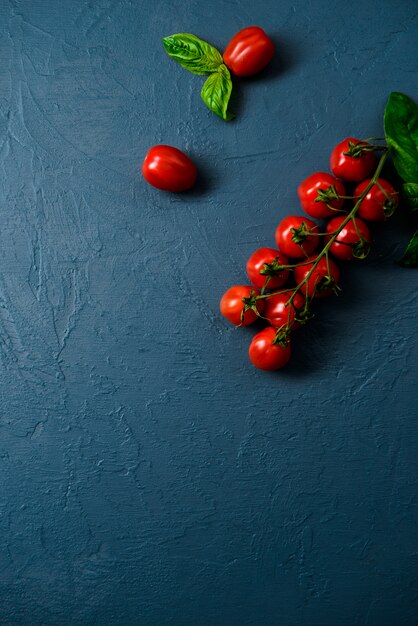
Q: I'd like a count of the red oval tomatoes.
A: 2